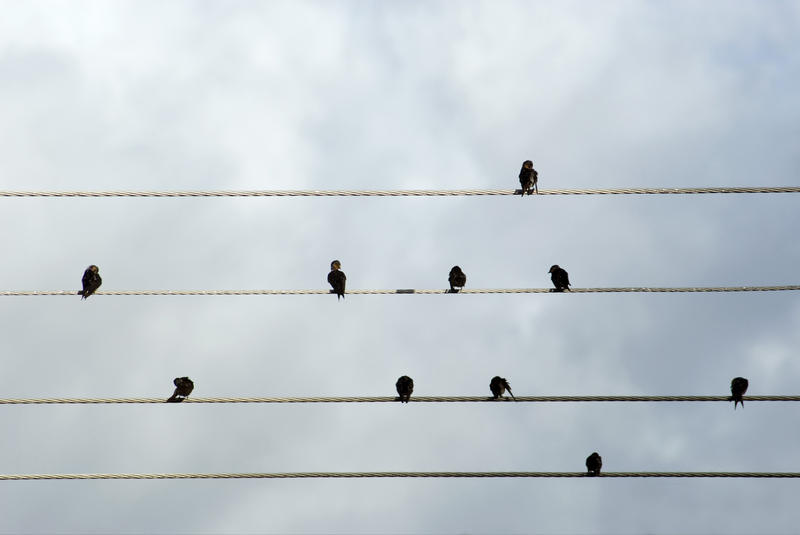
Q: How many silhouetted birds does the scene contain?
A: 10